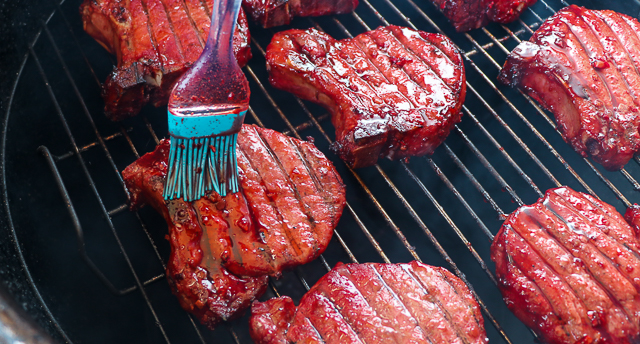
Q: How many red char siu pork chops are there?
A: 8